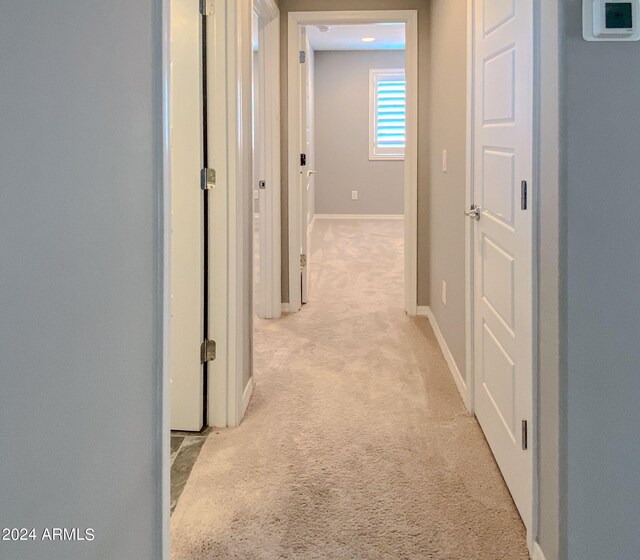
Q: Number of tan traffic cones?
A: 0